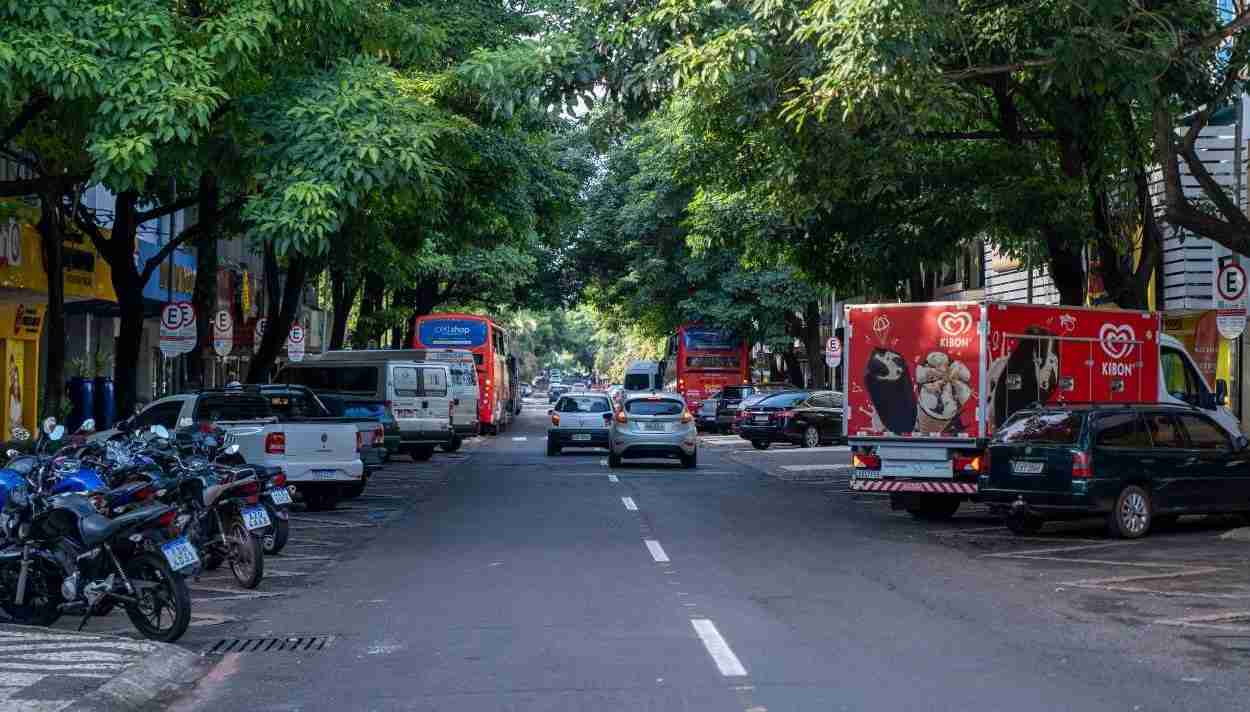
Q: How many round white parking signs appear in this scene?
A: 7